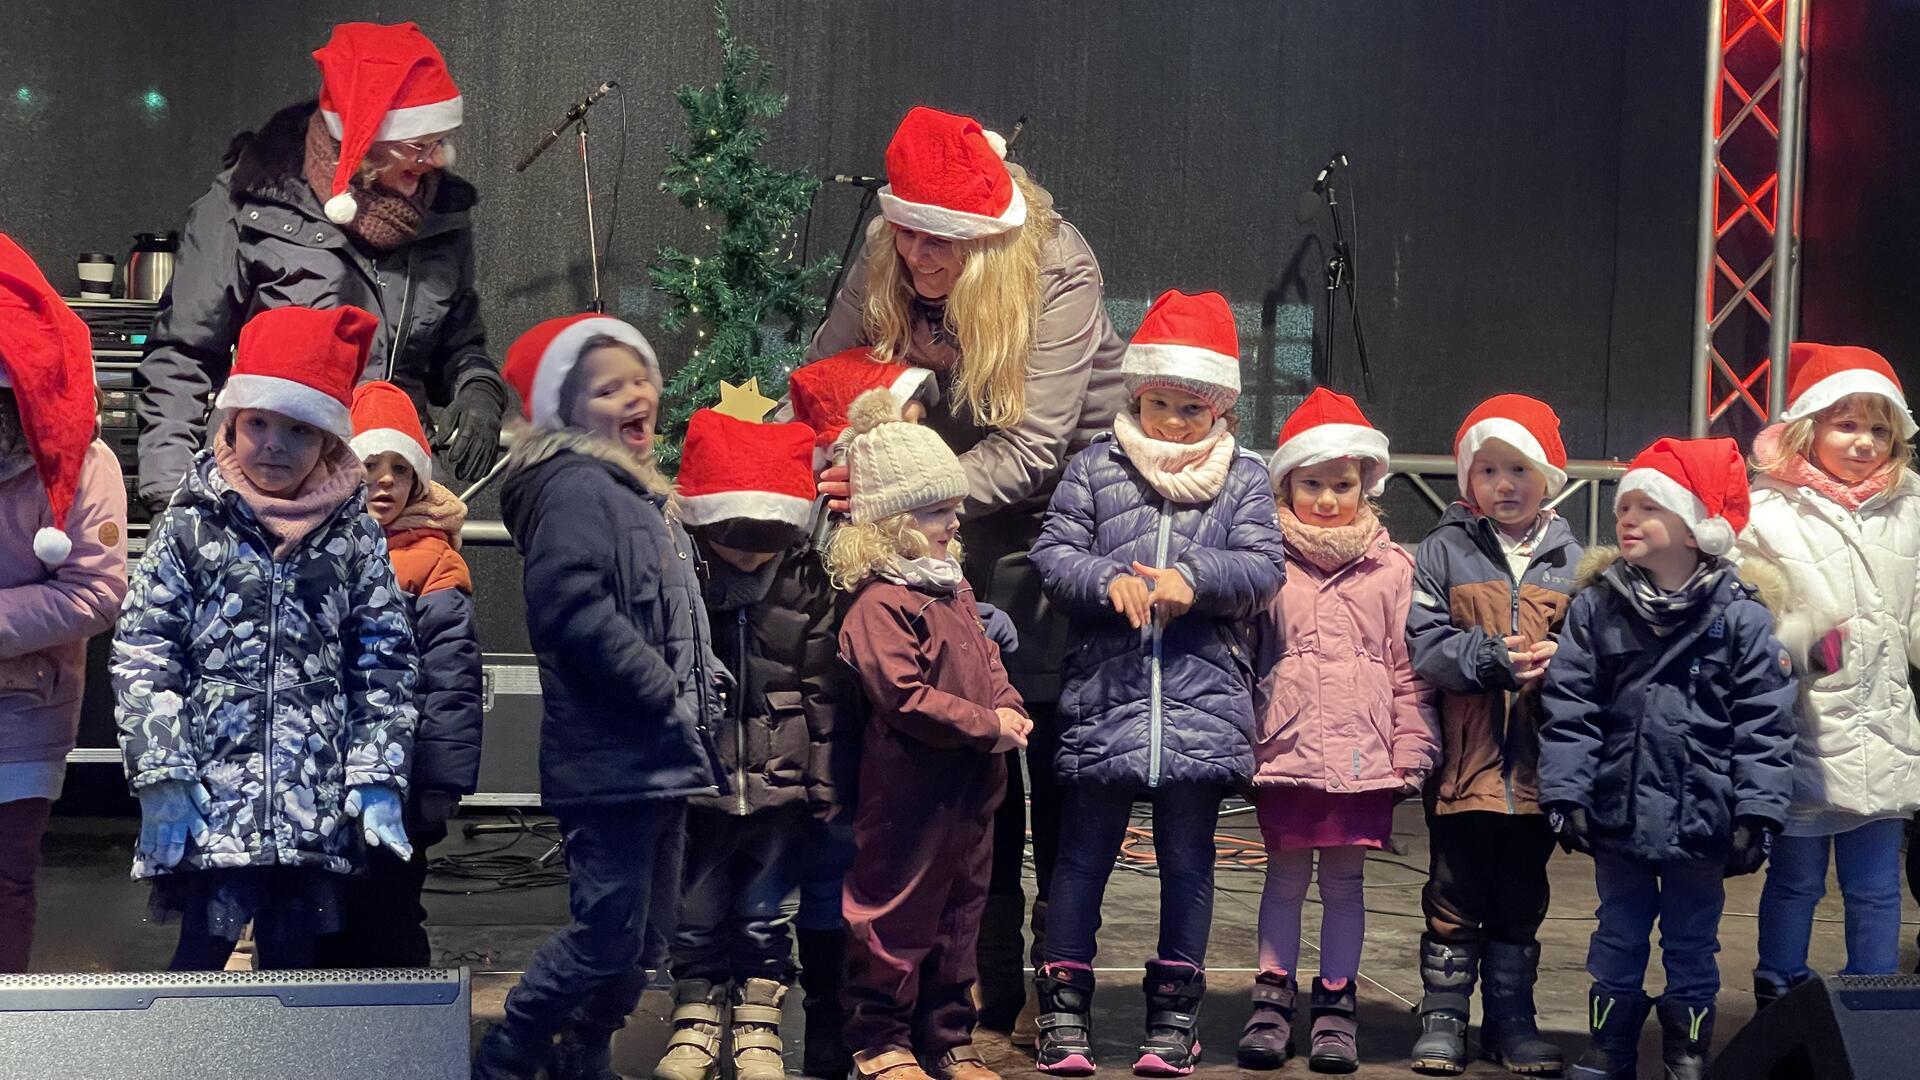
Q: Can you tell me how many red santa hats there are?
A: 13